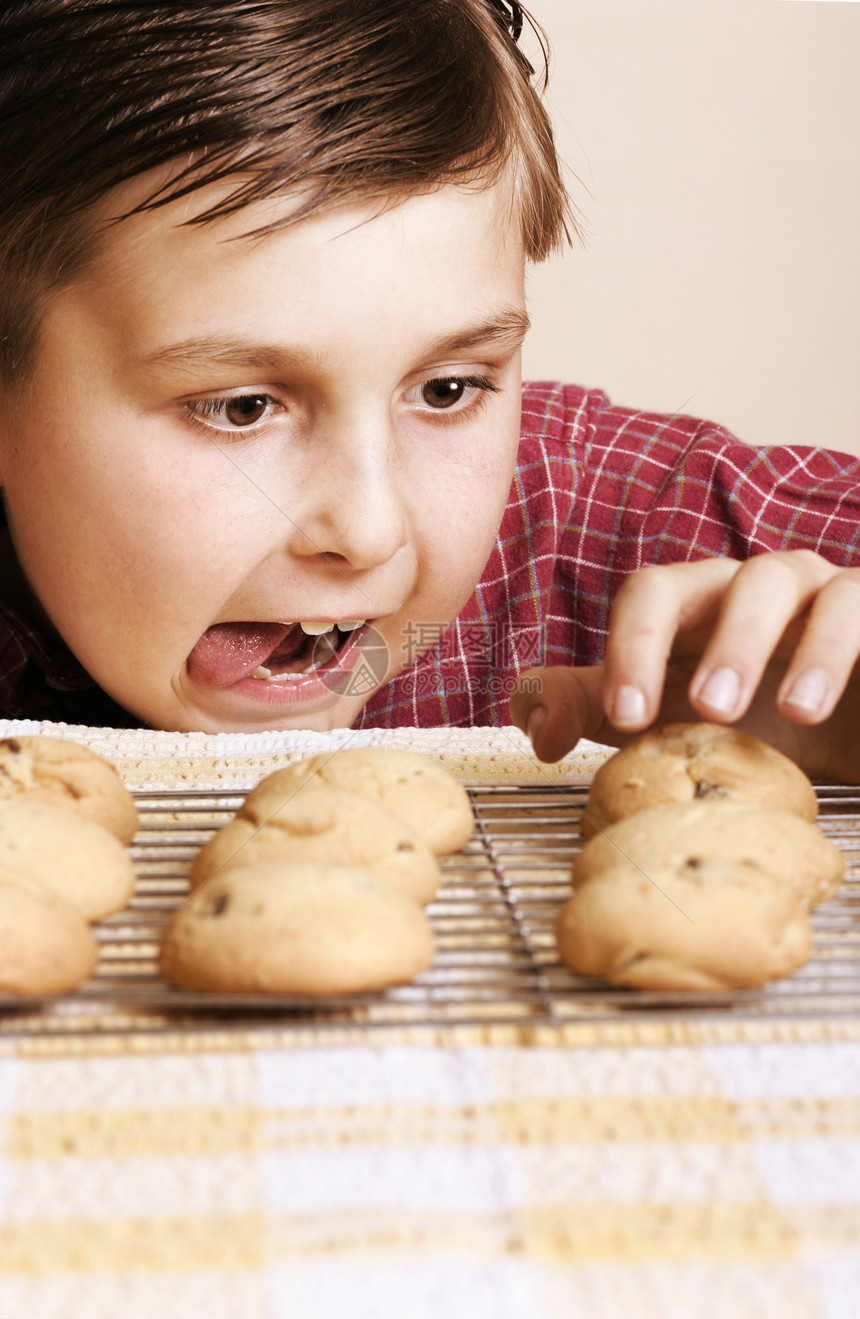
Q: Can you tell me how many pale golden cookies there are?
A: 9